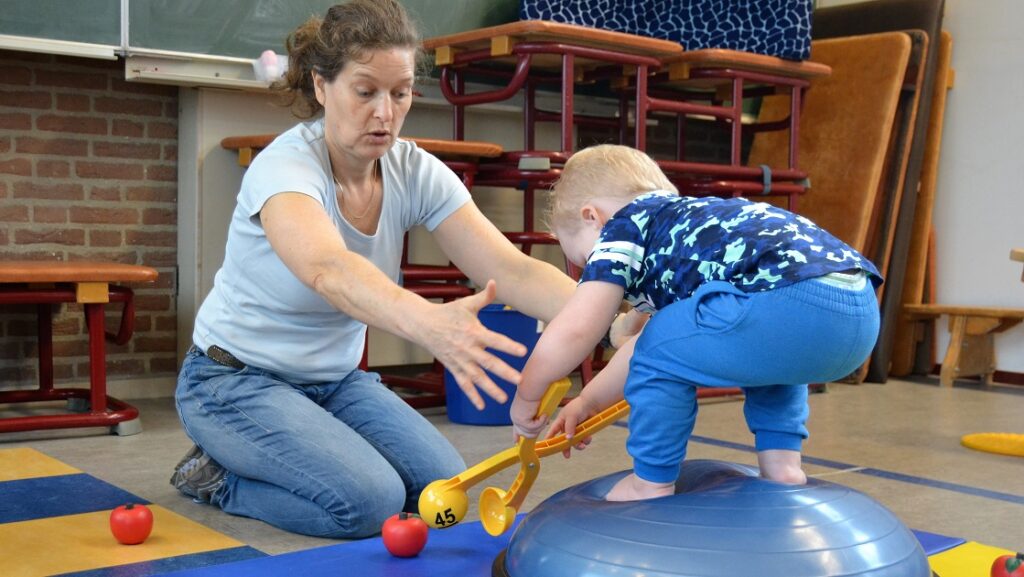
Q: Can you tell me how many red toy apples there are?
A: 3